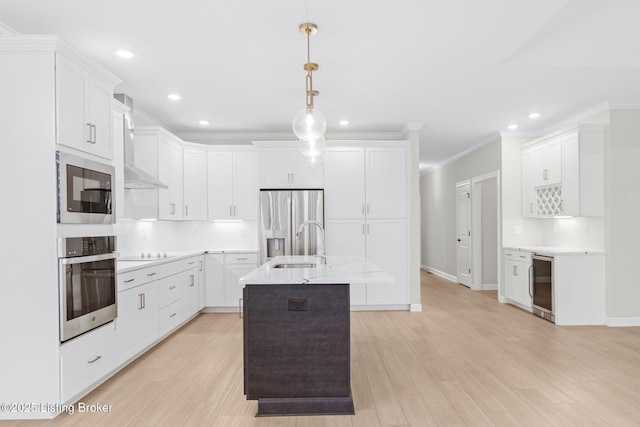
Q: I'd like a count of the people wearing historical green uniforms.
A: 0